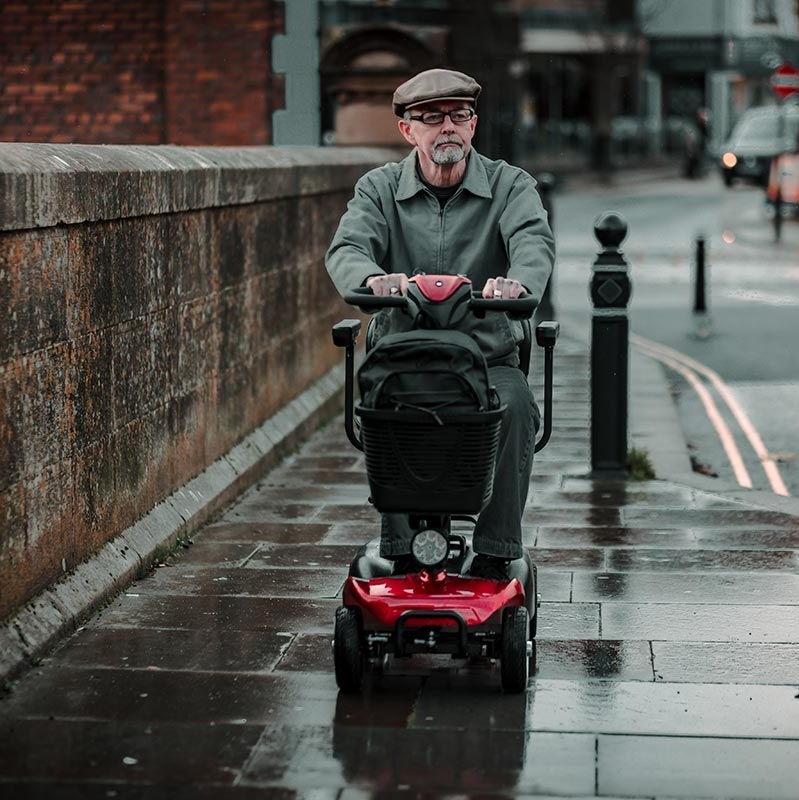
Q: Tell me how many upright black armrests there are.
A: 2